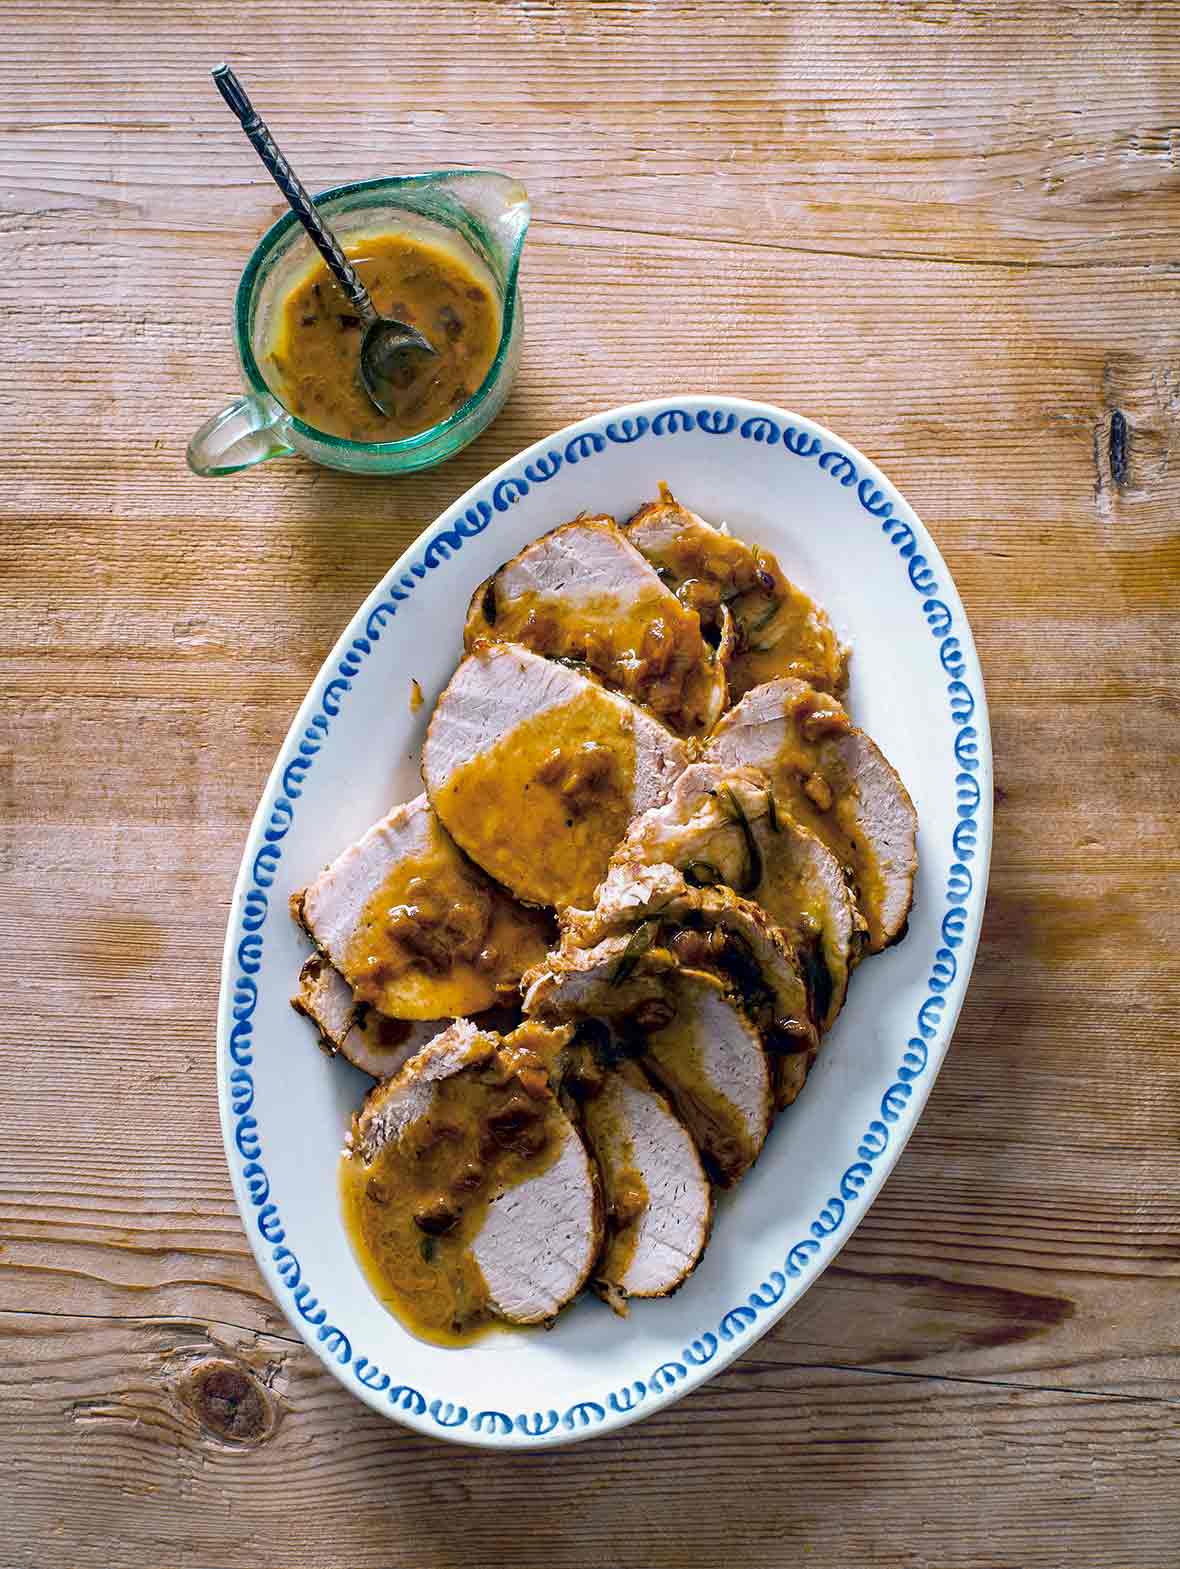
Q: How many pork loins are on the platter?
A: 11